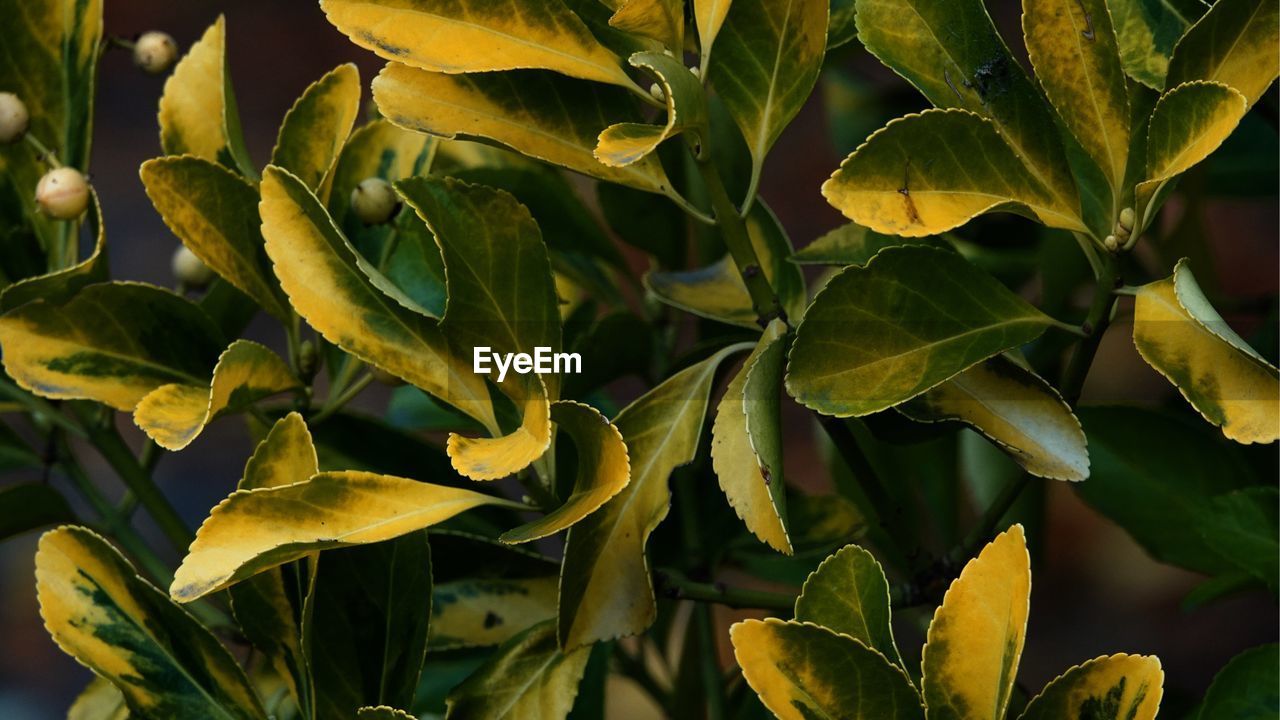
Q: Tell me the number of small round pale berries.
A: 5